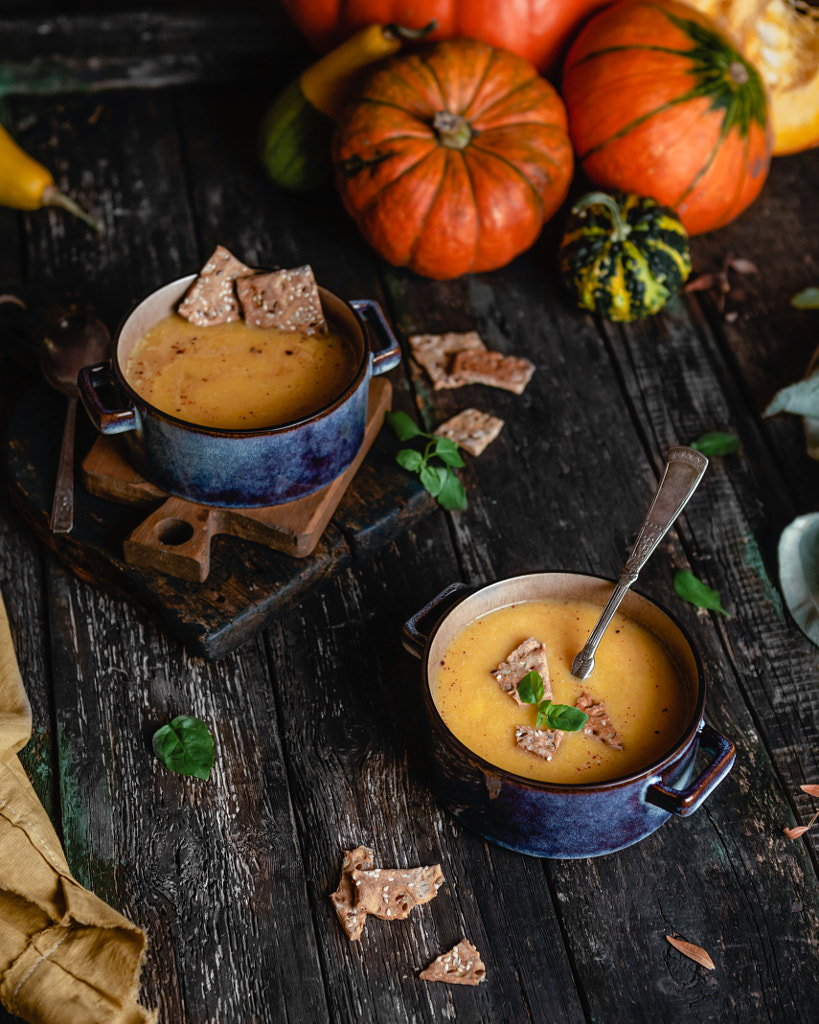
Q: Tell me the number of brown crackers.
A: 11